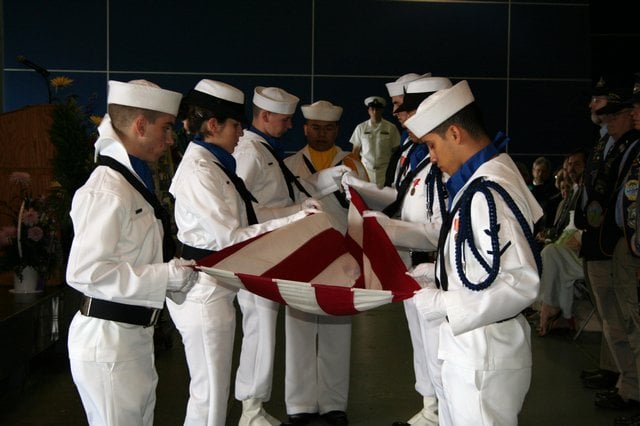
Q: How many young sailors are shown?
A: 7